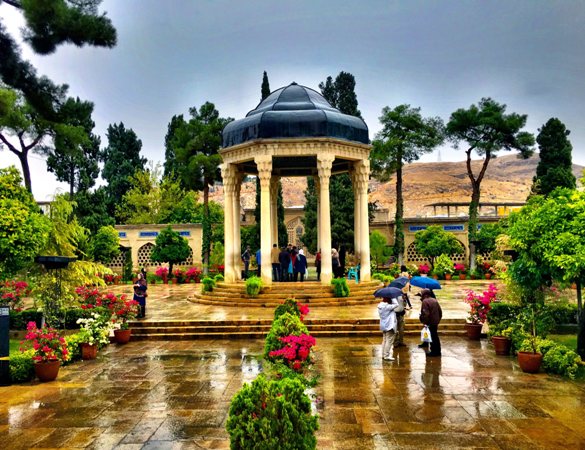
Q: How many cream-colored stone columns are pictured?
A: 8